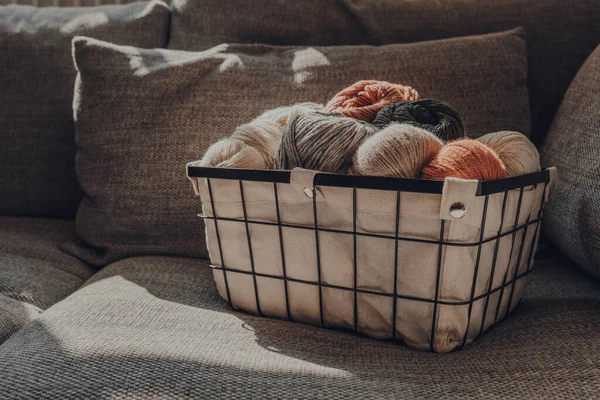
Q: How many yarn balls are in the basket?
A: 7